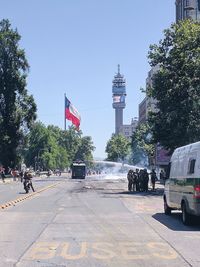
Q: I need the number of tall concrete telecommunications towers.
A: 1